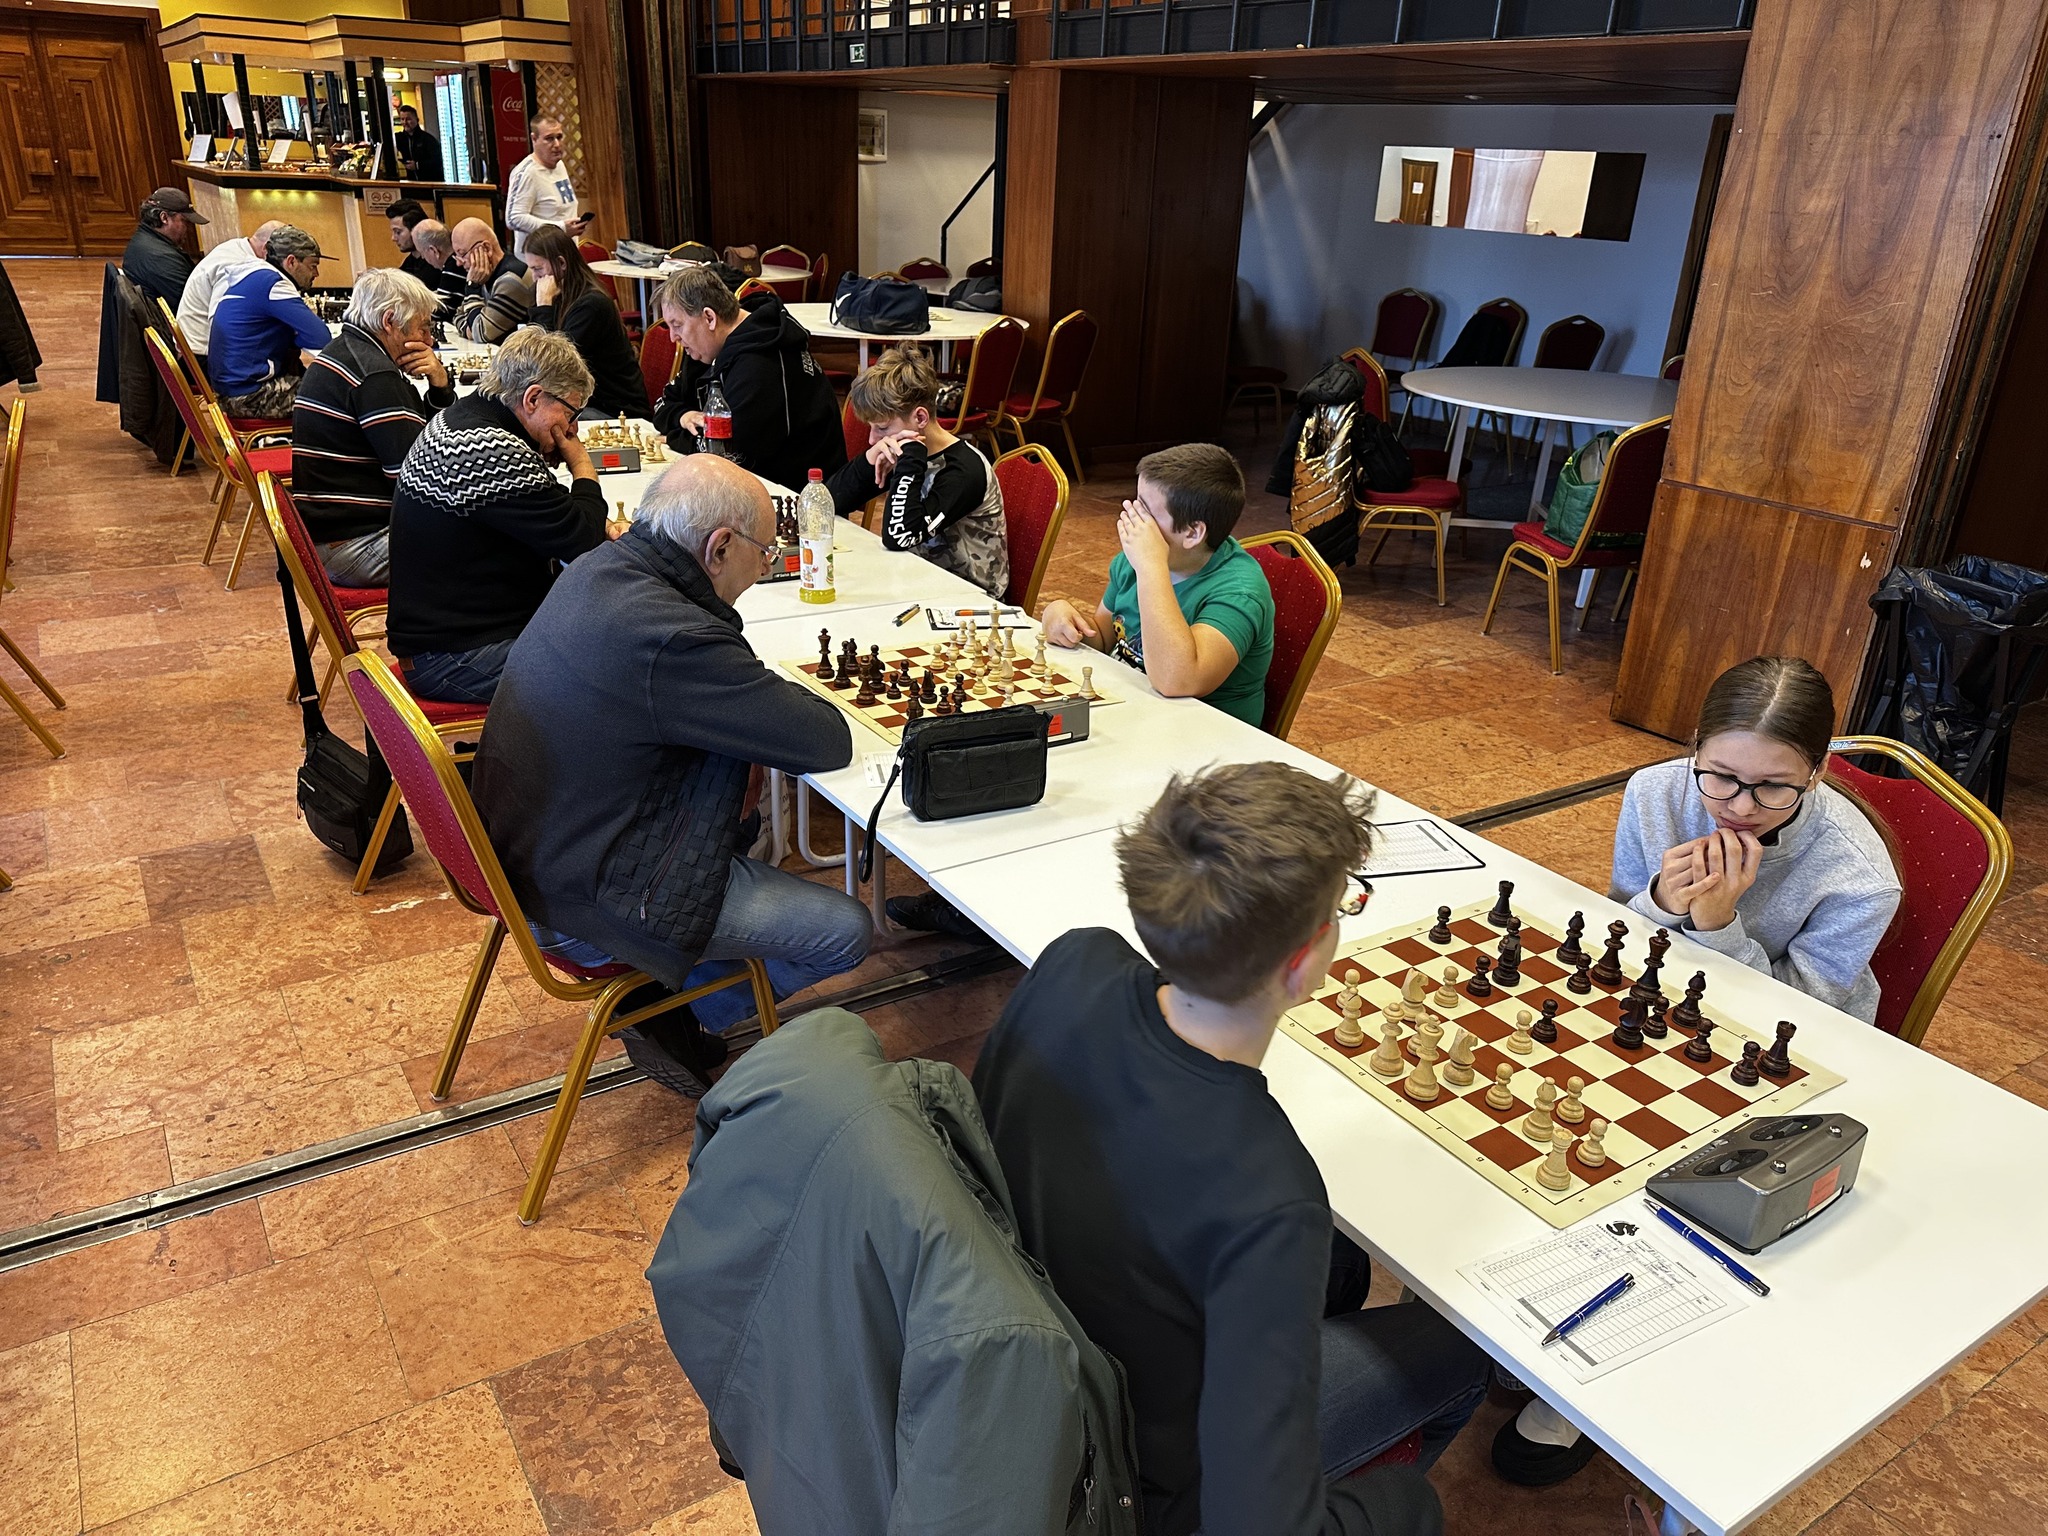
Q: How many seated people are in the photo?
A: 15